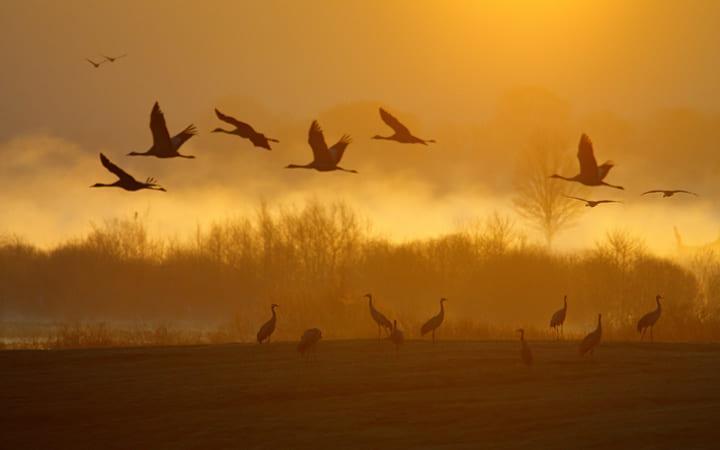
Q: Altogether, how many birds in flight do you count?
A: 10